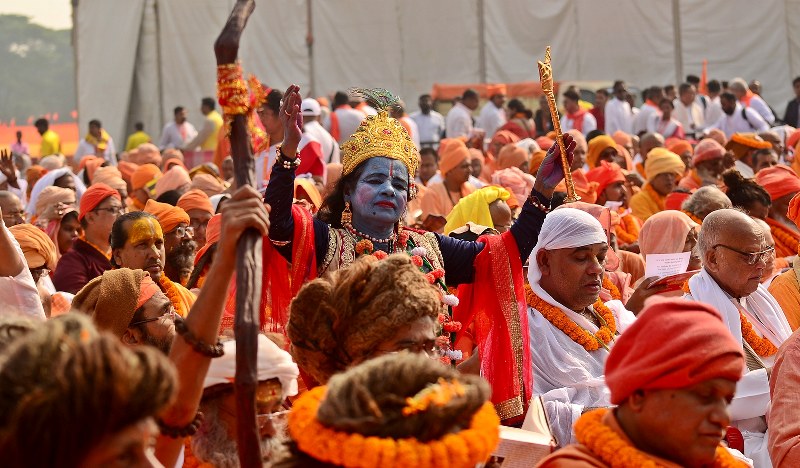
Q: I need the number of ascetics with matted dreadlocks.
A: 3